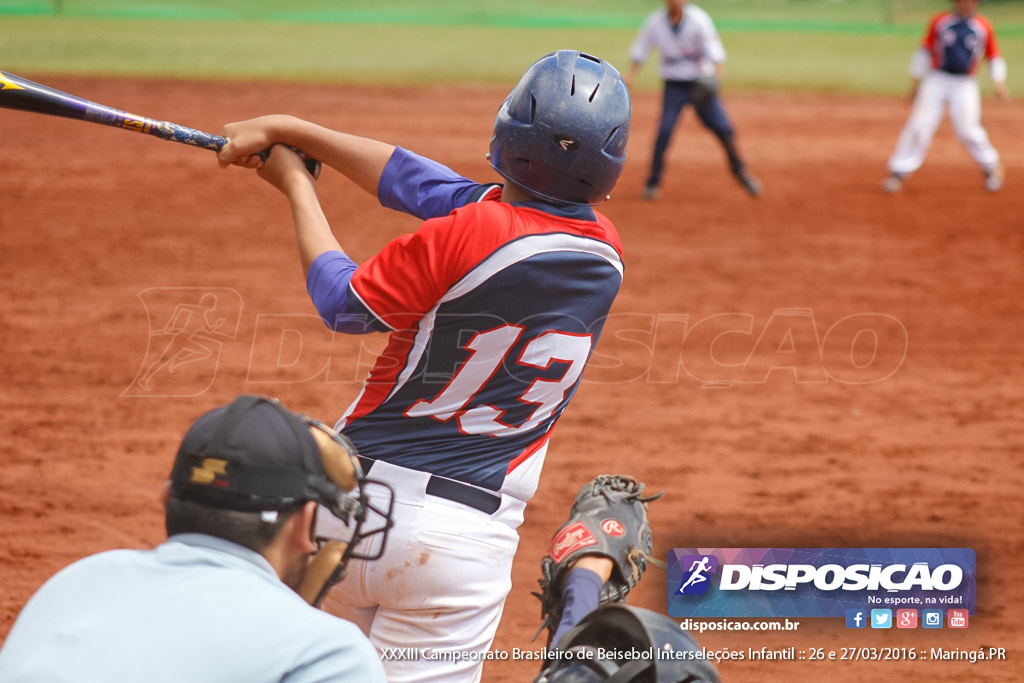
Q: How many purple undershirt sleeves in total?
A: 2